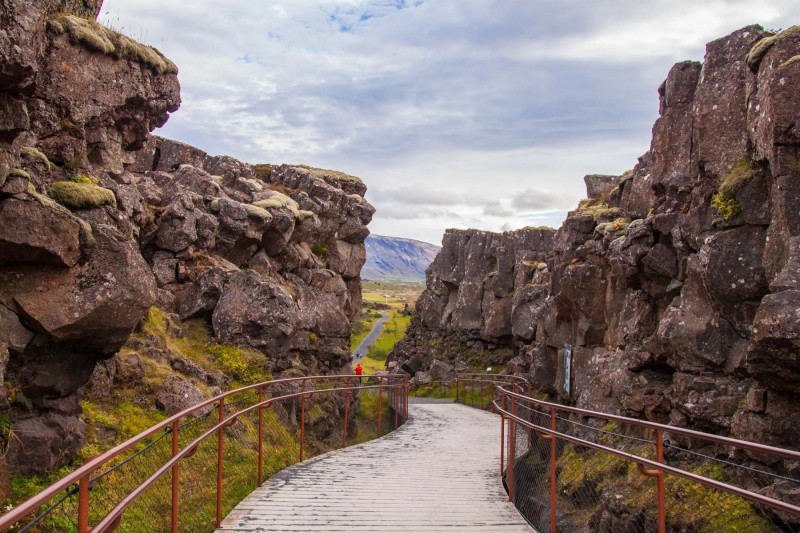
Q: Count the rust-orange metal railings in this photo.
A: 2